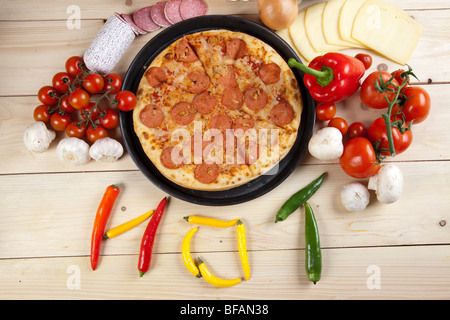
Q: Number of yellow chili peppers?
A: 5